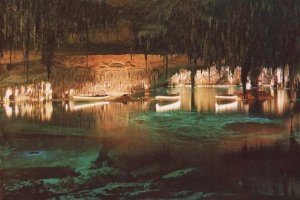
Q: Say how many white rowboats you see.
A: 3